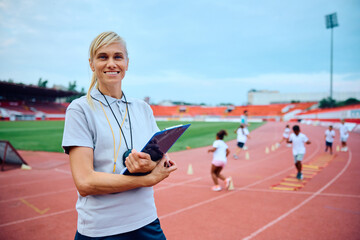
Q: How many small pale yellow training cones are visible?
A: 7